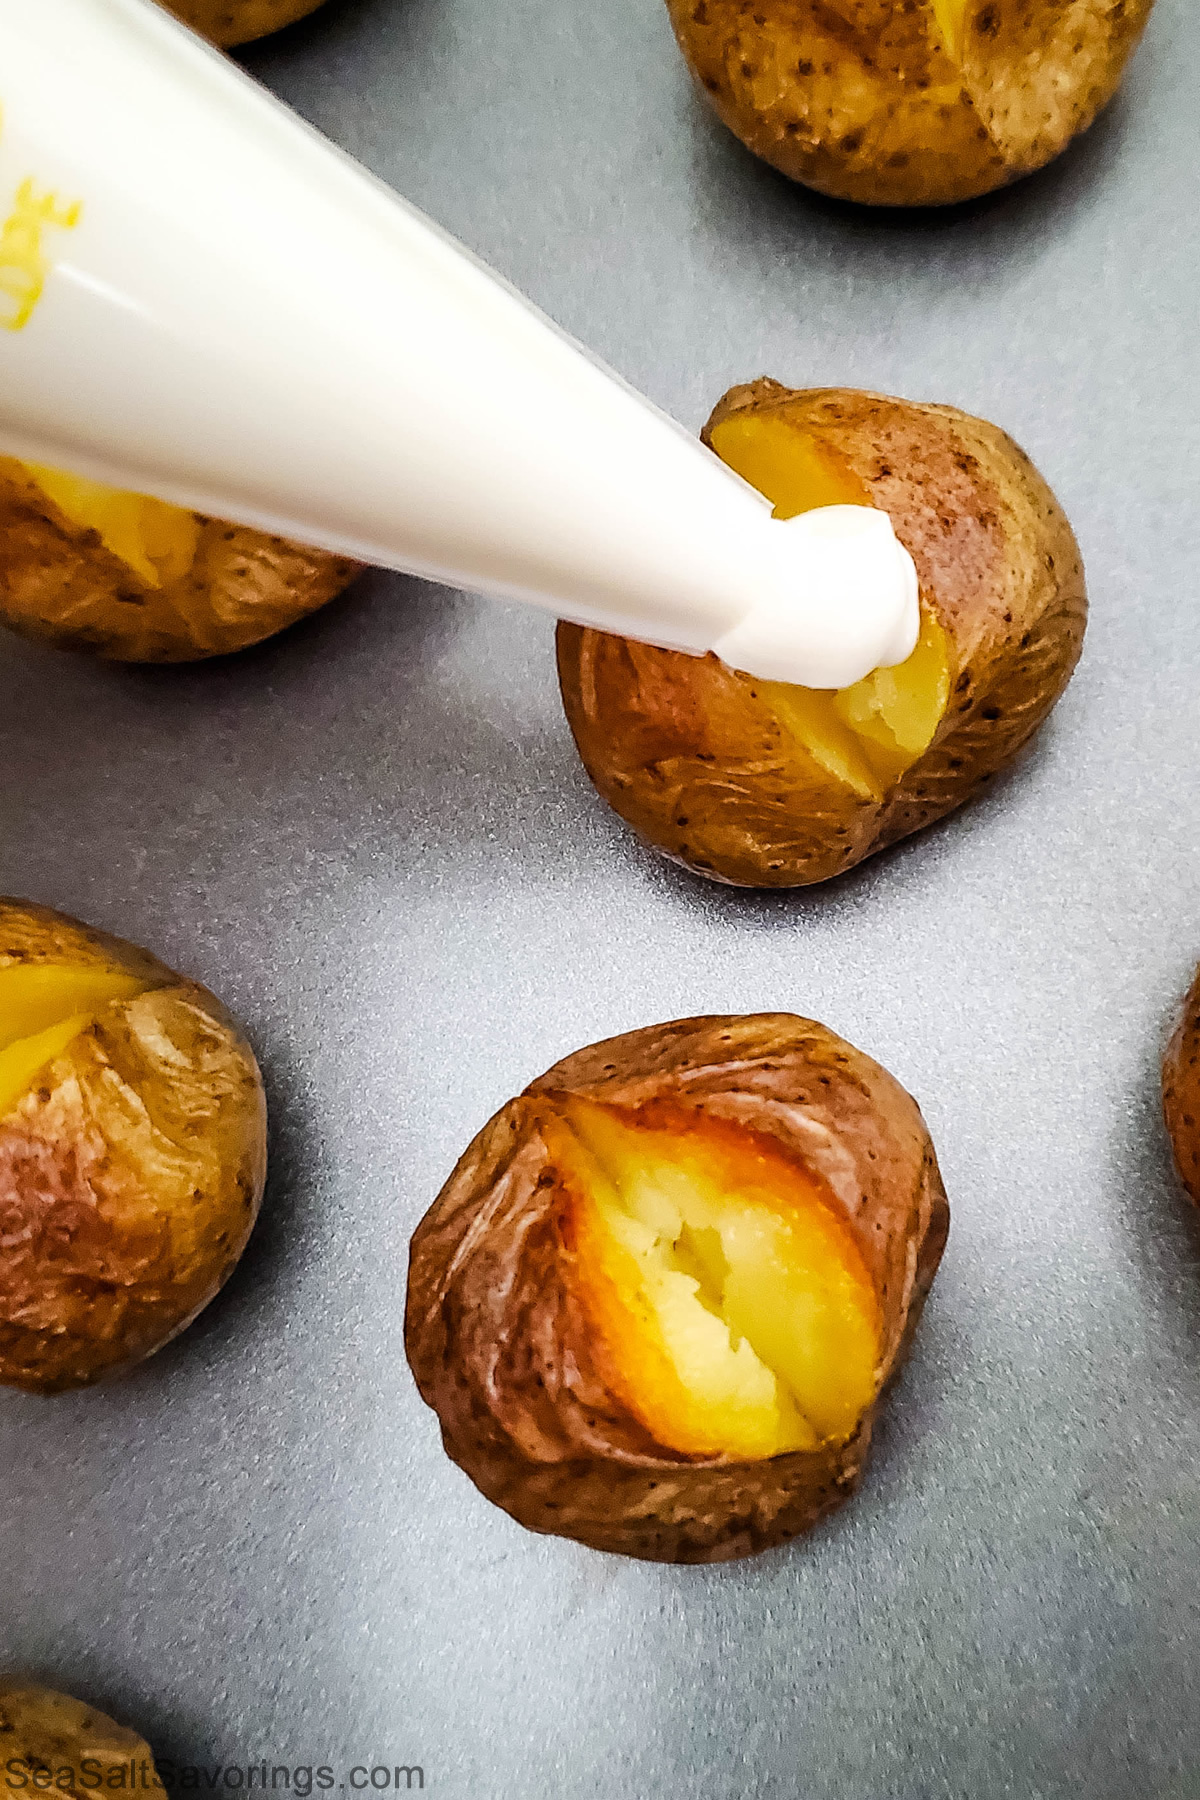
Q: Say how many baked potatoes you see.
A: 8